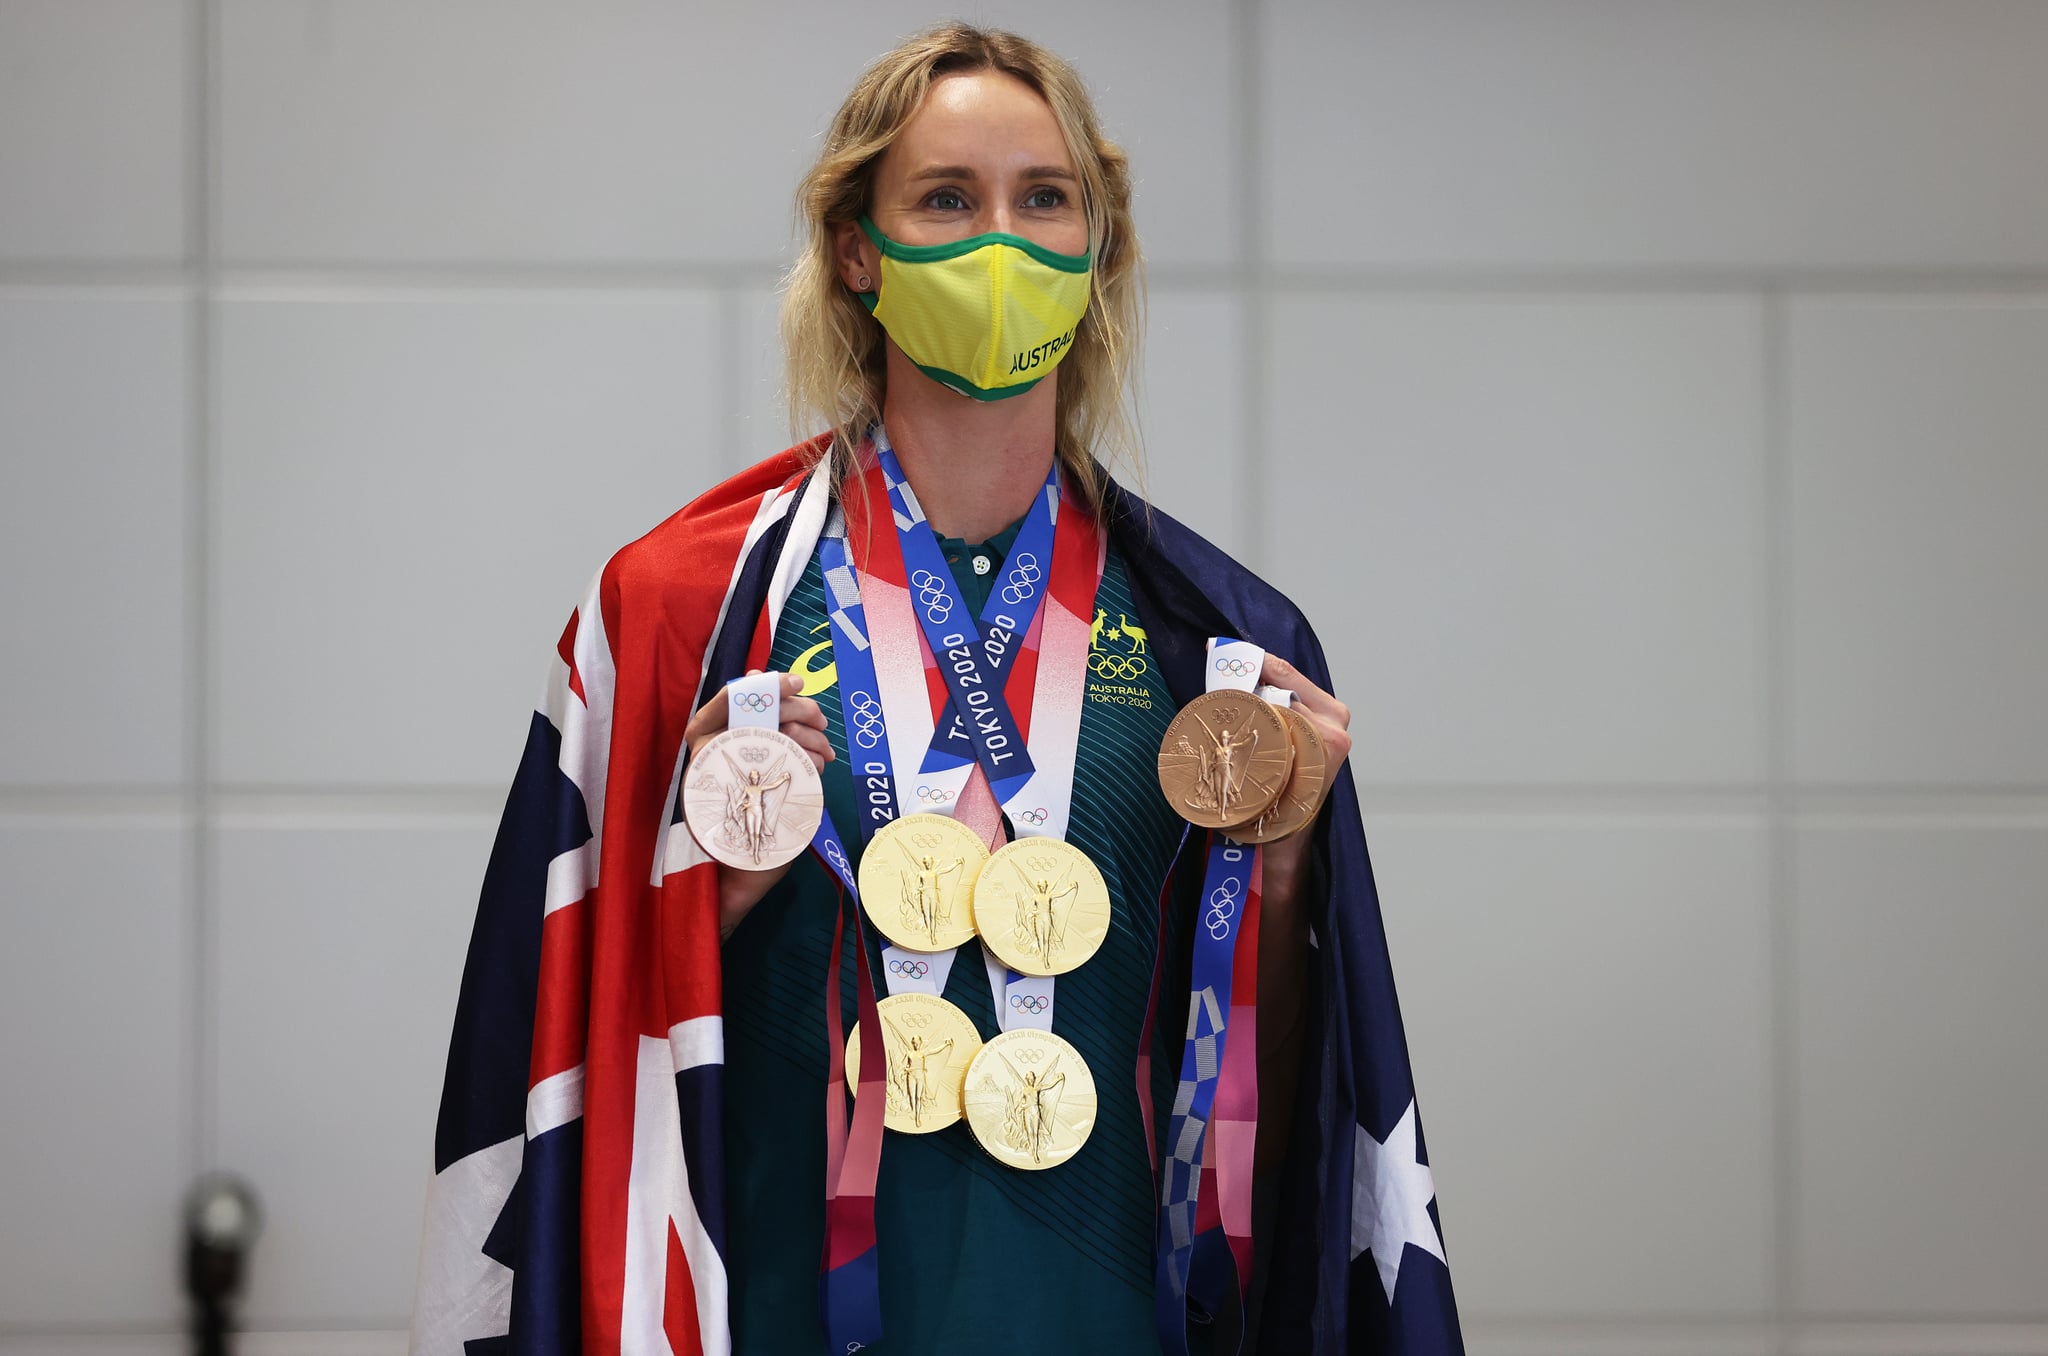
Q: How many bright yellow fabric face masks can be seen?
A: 1